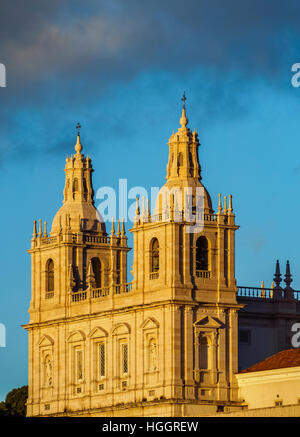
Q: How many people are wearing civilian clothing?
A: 0